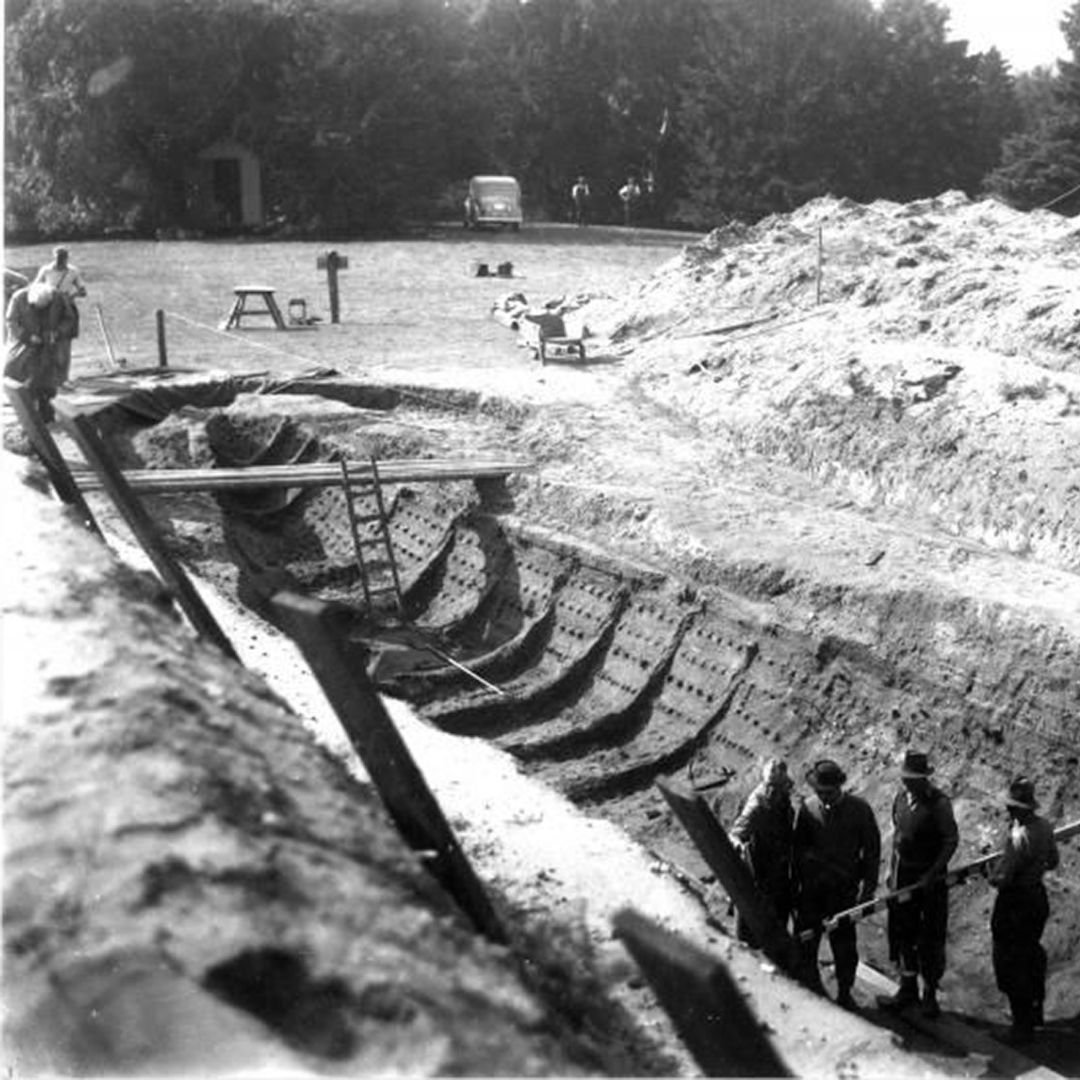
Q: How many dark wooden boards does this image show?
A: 5